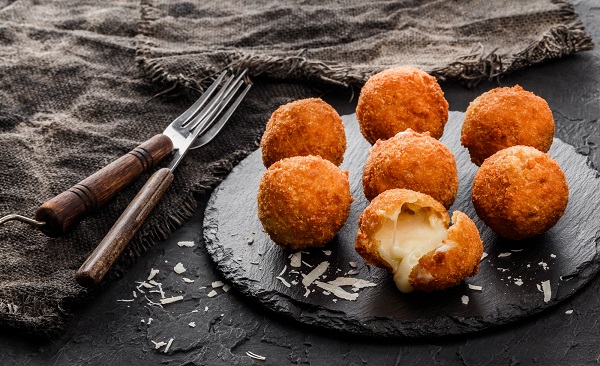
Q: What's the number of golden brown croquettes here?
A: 7